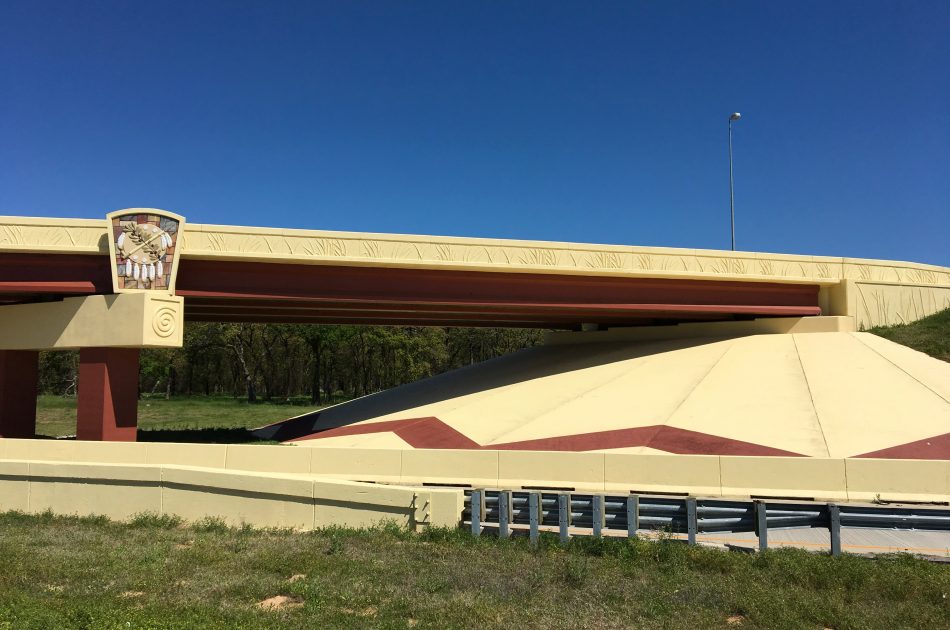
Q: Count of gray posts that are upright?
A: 9